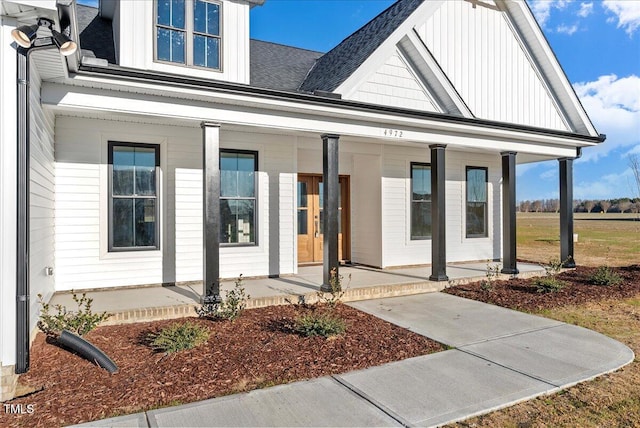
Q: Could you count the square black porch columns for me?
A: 5